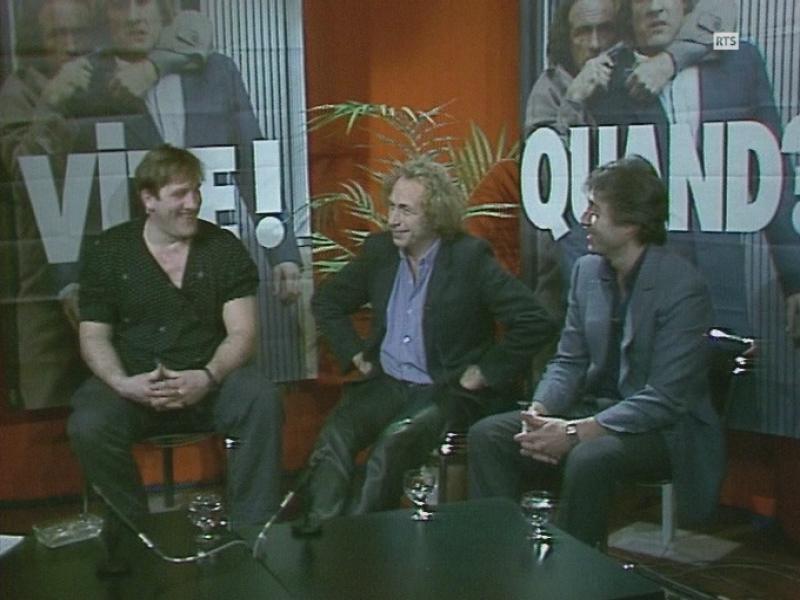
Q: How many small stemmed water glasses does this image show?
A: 3